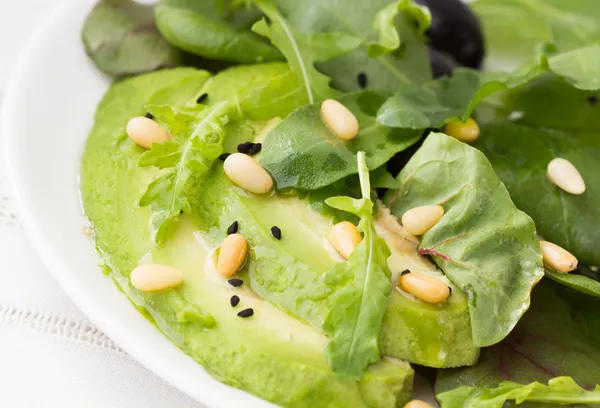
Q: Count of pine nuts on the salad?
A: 12